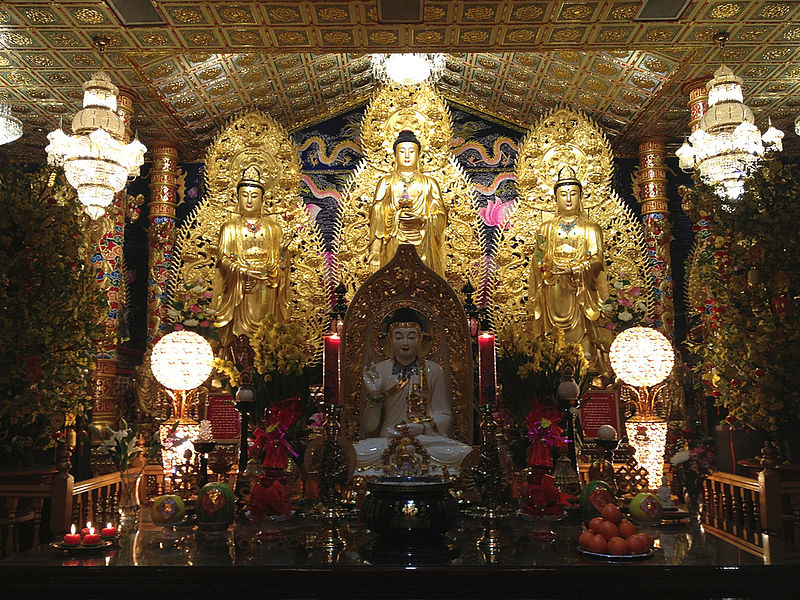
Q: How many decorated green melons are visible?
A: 4